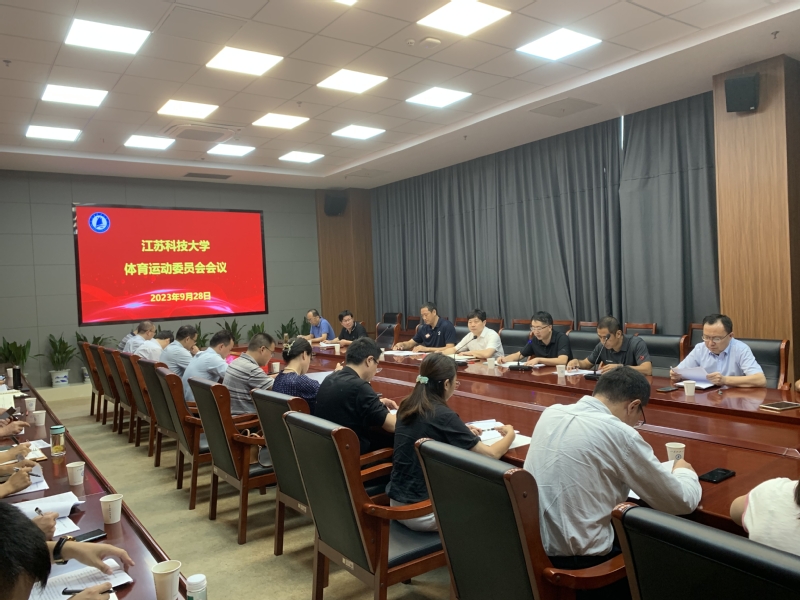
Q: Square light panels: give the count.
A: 15